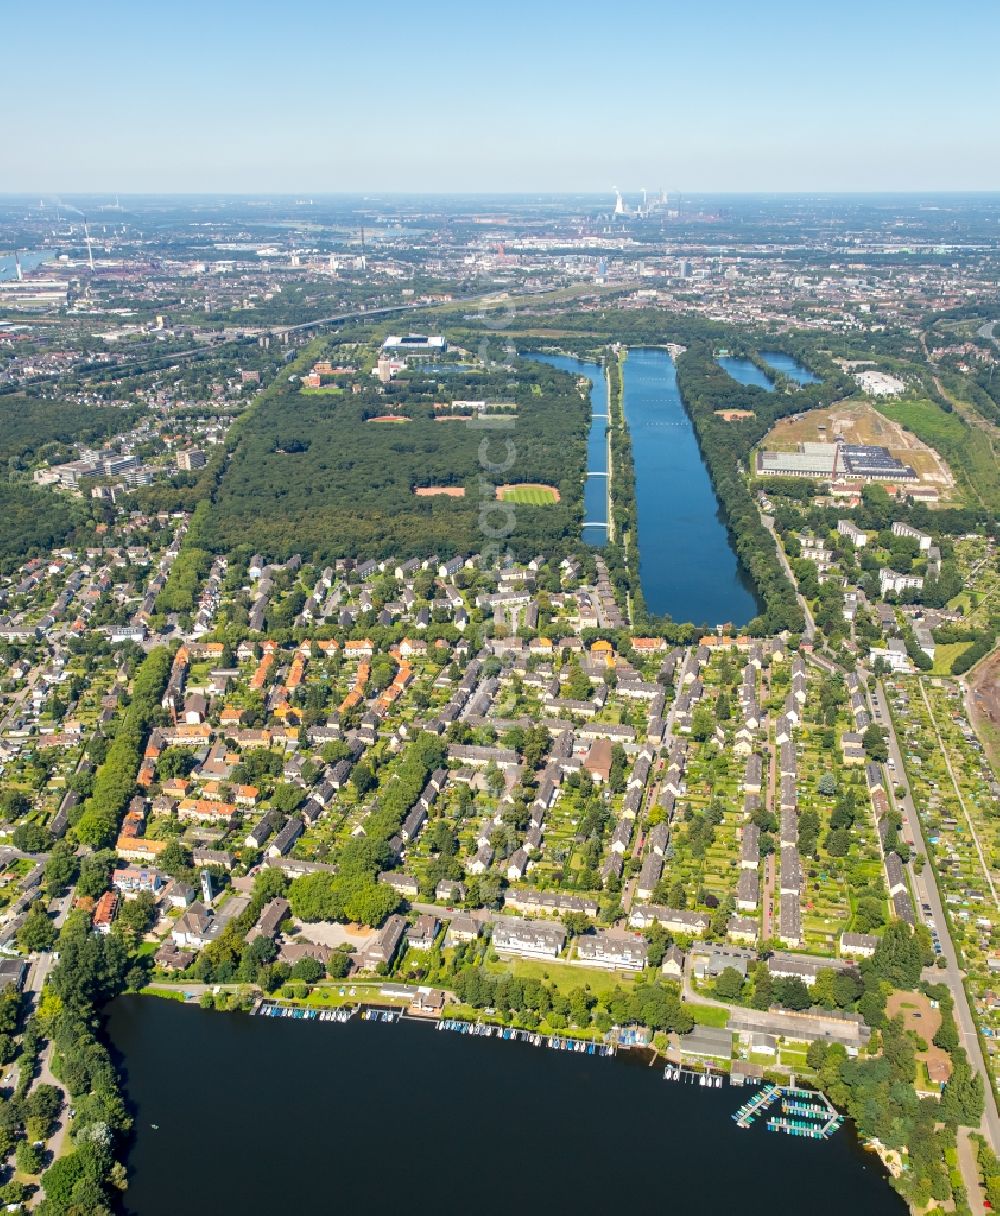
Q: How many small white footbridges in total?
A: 3